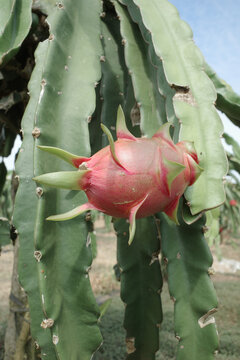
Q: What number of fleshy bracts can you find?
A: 11